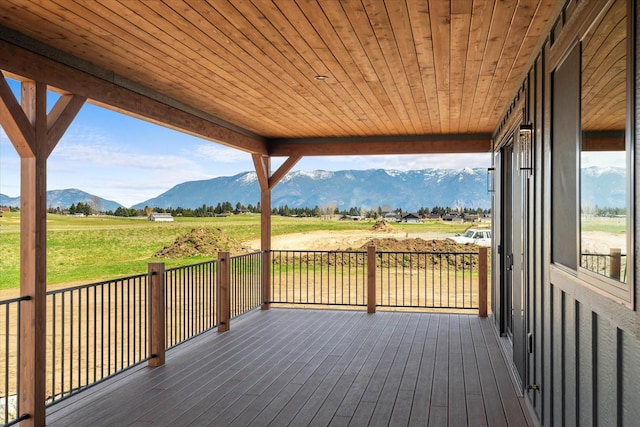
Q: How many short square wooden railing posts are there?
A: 4